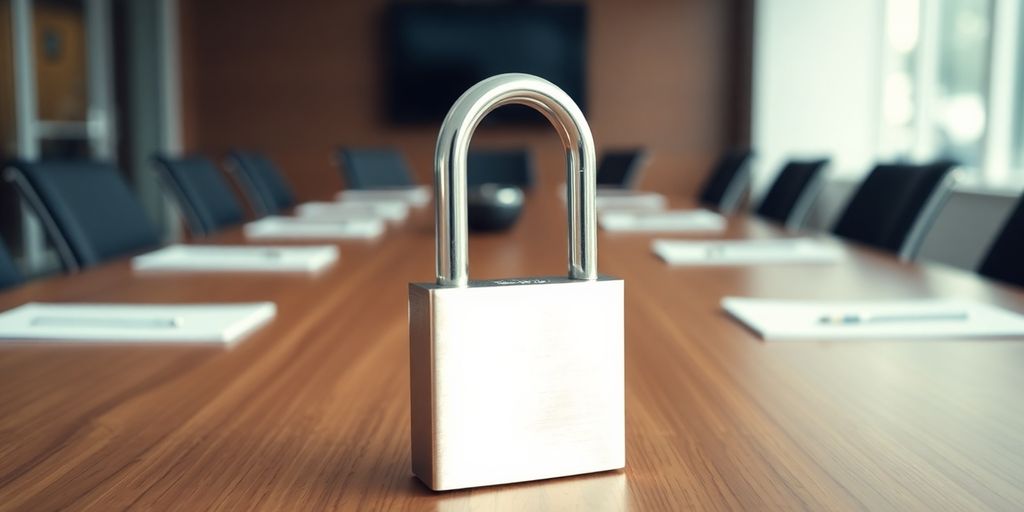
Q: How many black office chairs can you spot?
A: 11